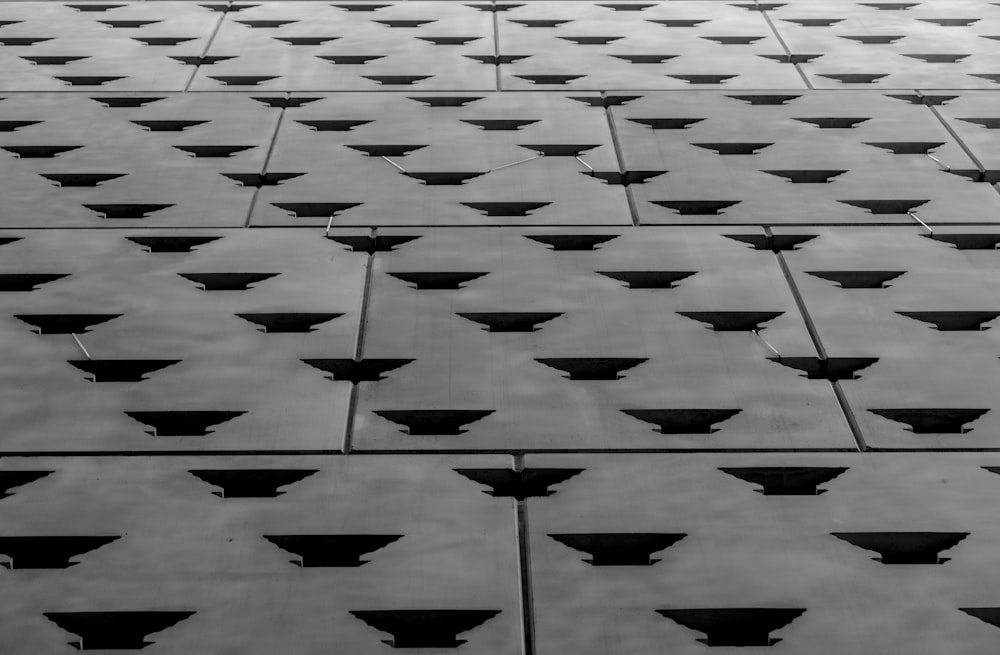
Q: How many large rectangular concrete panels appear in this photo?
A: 13